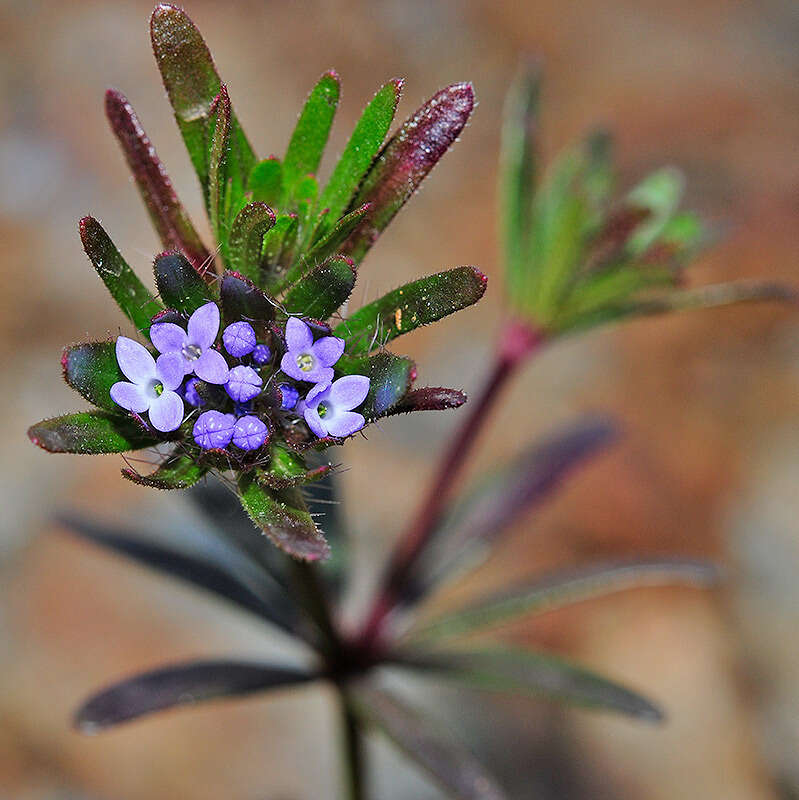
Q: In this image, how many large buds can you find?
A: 4